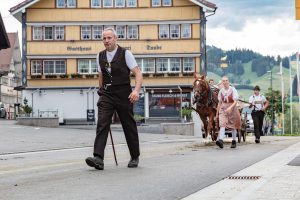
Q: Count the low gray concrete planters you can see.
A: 2